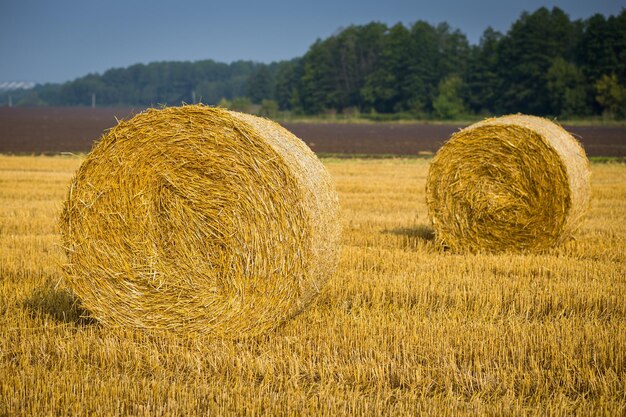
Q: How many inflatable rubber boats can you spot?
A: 0